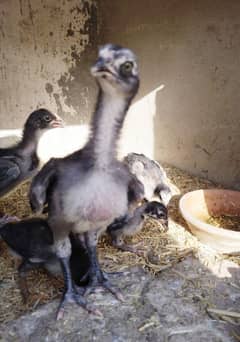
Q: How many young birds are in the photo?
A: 5